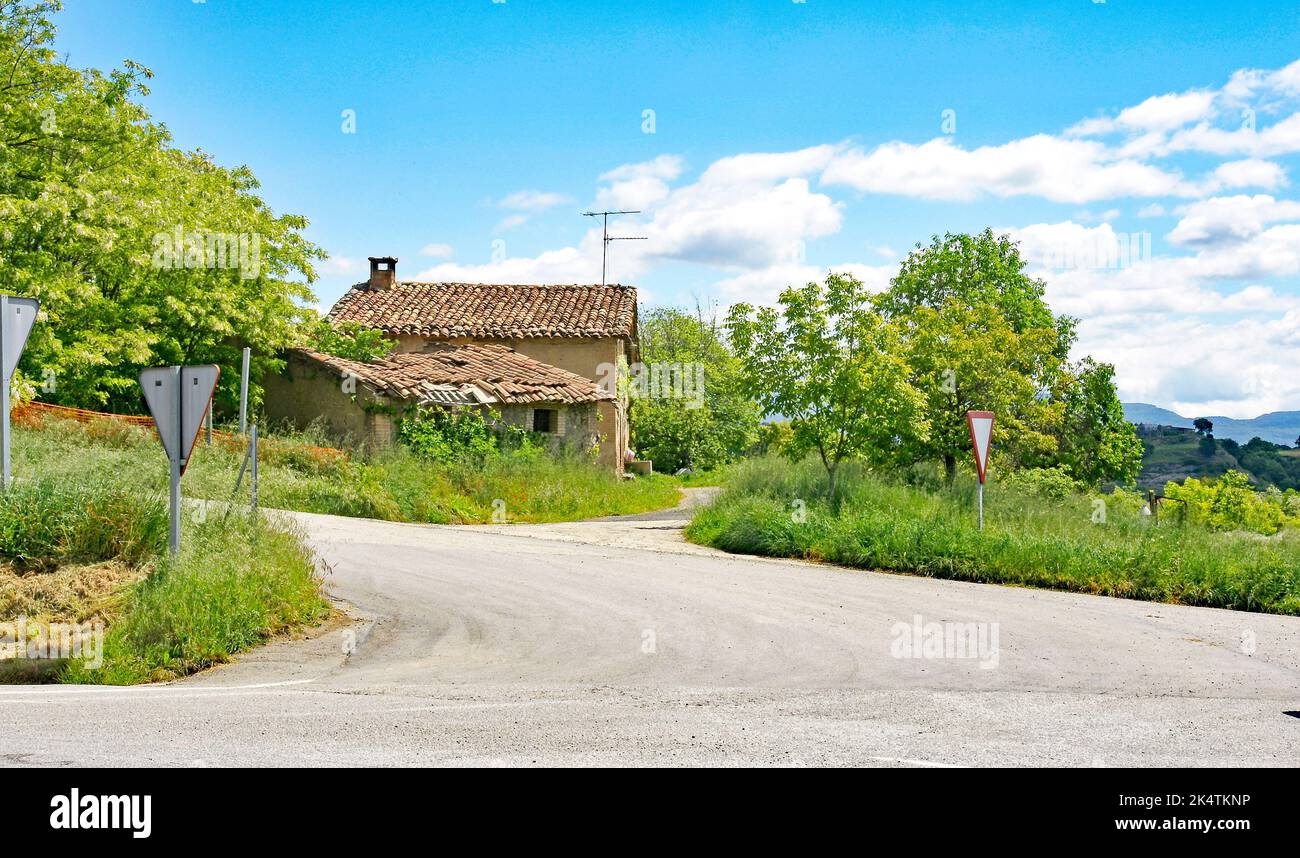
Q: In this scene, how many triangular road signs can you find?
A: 3